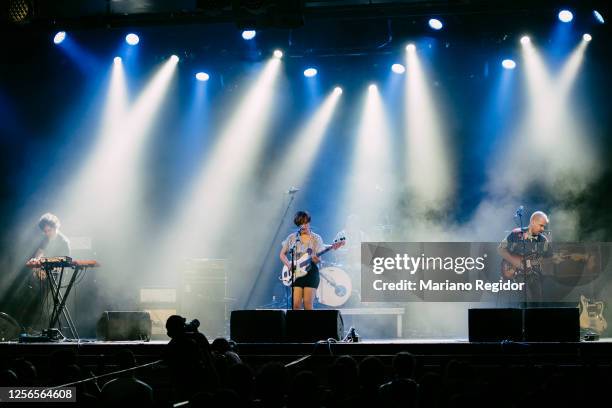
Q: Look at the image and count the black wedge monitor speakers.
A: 5